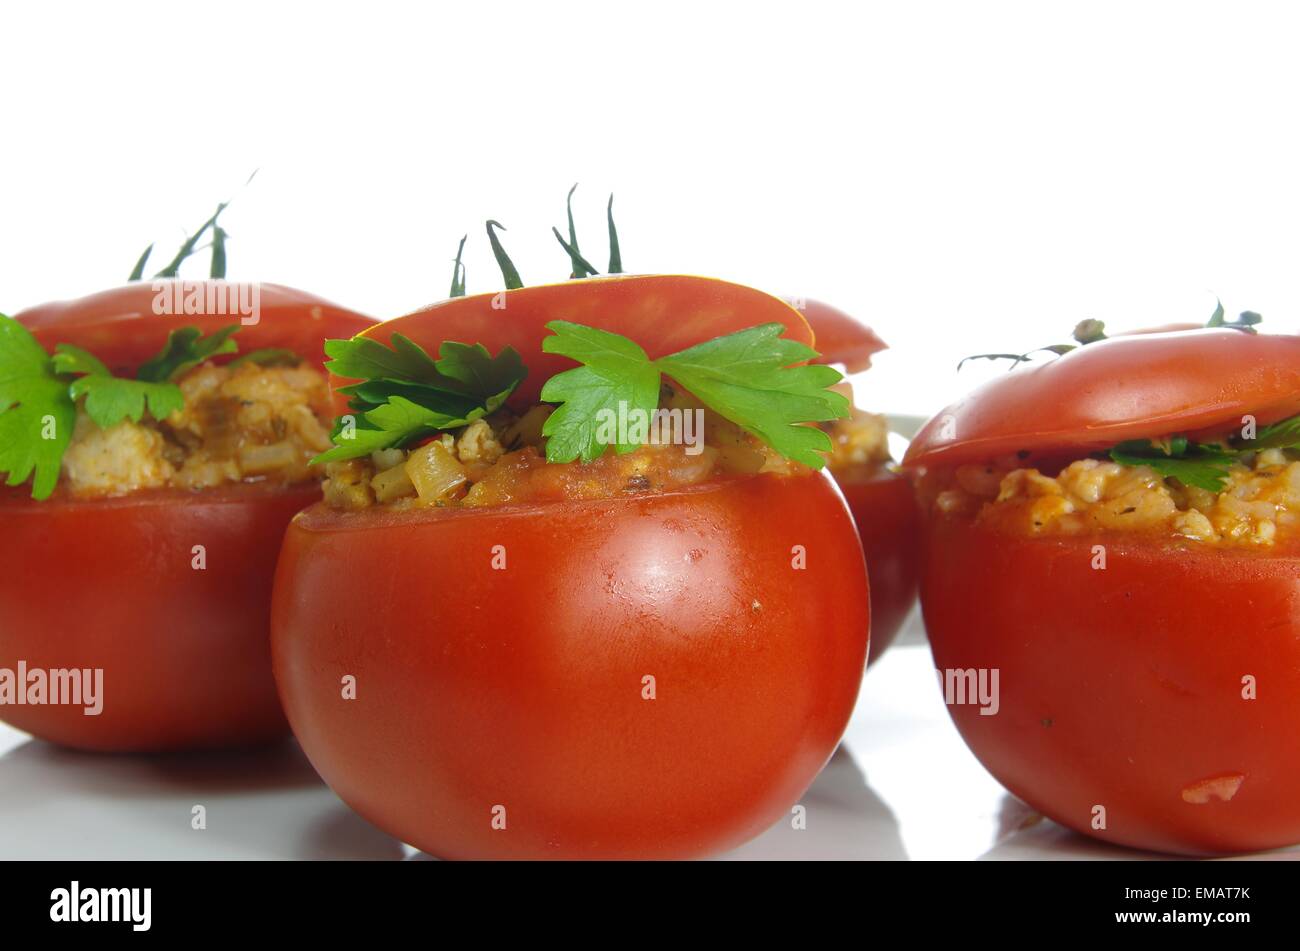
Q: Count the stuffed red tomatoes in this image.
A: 4